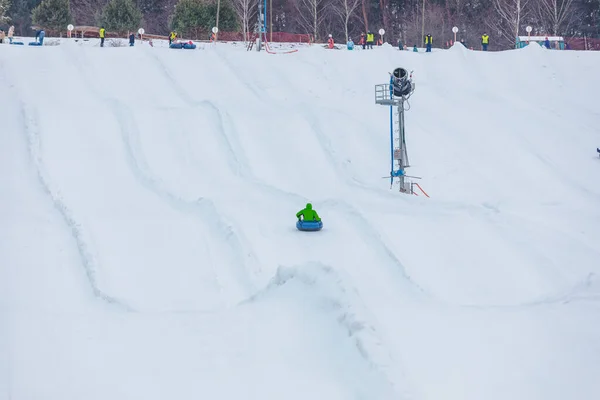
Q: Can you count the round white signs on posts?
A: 6